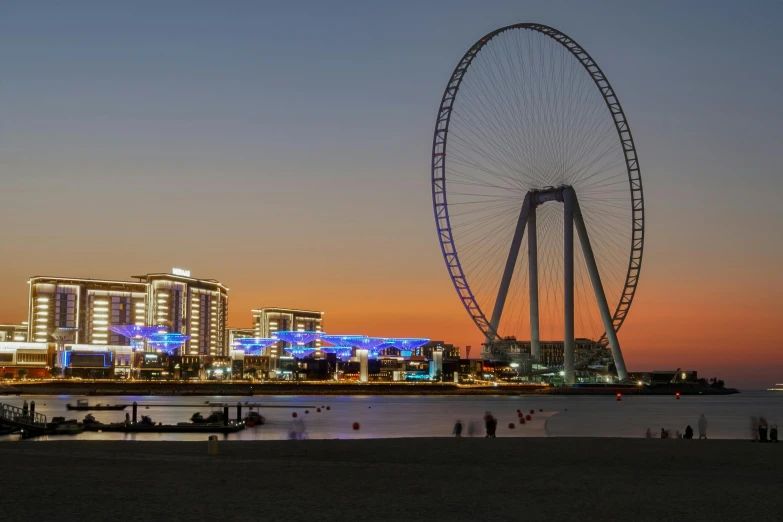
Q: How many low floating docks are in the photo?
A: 1